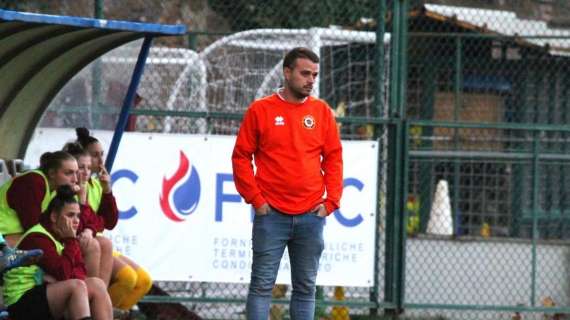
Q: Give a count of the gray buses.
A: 0